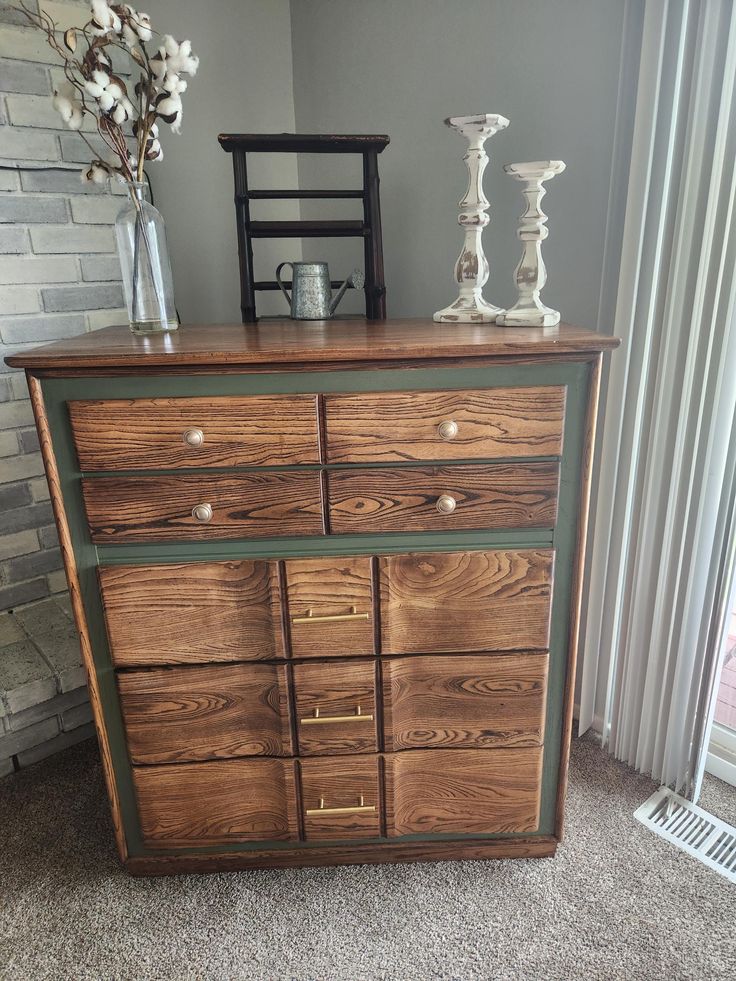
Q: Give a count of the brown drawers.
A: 7